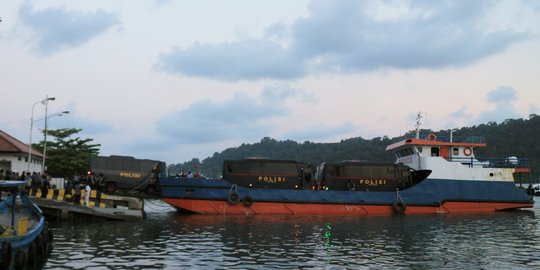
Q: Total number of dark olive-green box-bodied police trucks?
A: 3